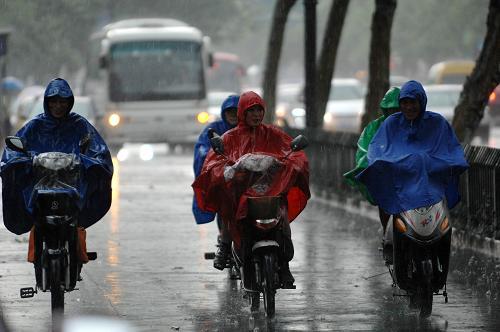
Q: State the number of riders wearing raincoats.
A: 5